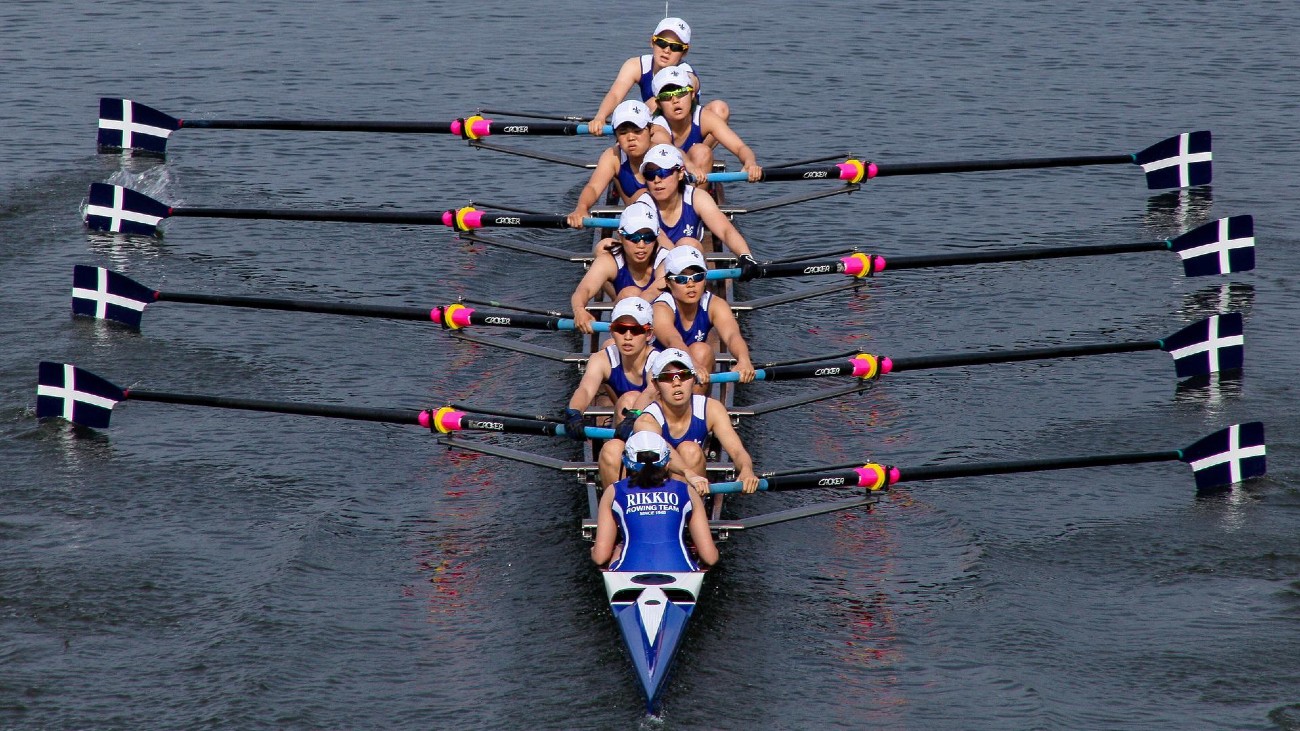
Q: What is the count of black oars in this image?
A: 8